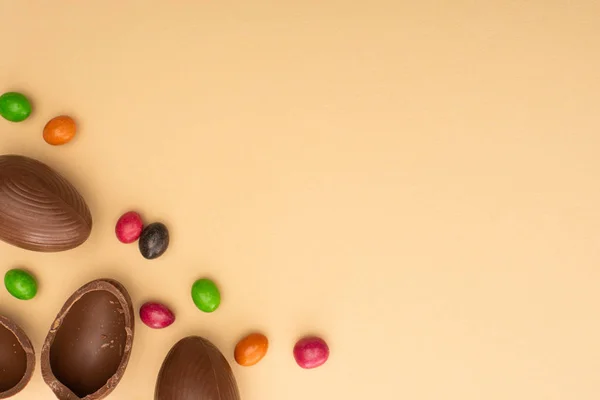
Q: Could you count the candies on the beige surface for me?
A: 9